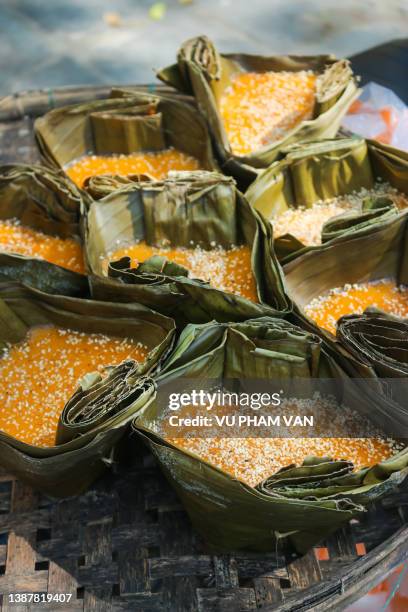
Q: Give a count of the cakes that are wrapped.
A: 8